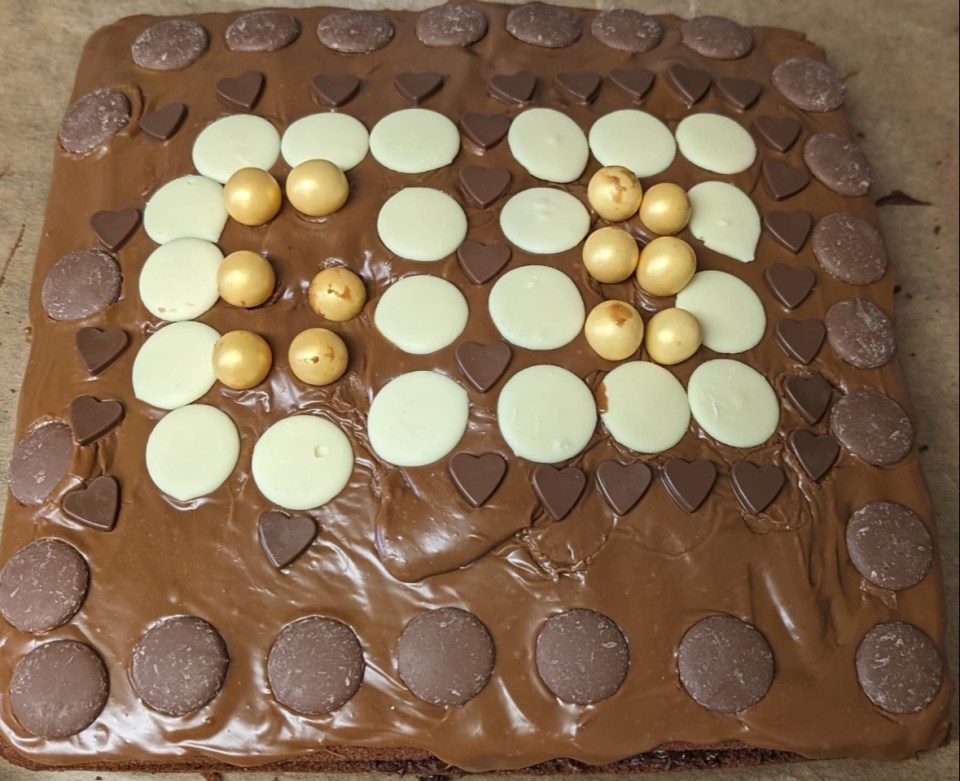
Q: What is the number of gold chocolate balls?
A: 12